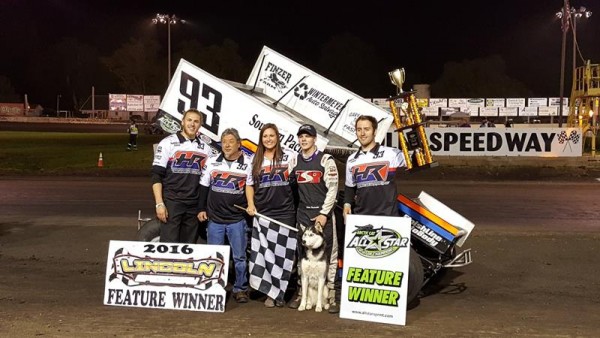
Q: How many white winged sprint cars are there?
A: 1